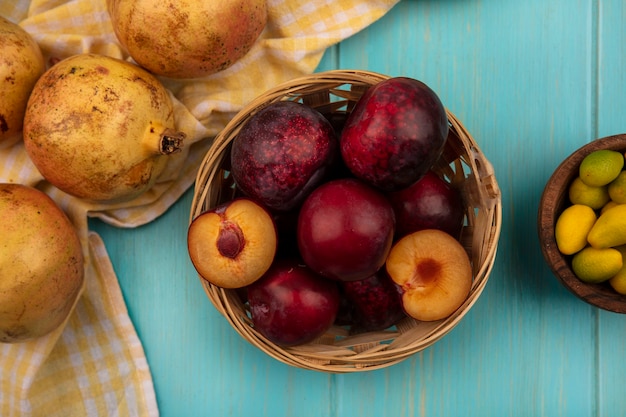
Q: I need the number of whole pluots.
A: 6